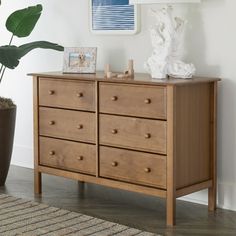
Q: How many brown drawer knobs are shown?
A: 12